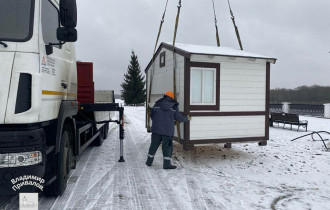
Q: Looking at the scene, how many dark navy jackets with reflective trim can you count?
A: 1